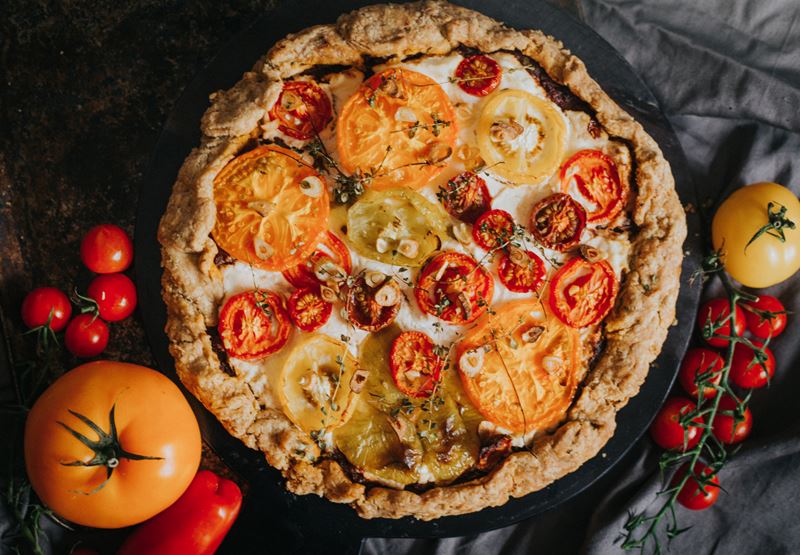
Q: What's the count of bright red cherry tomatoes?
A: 11